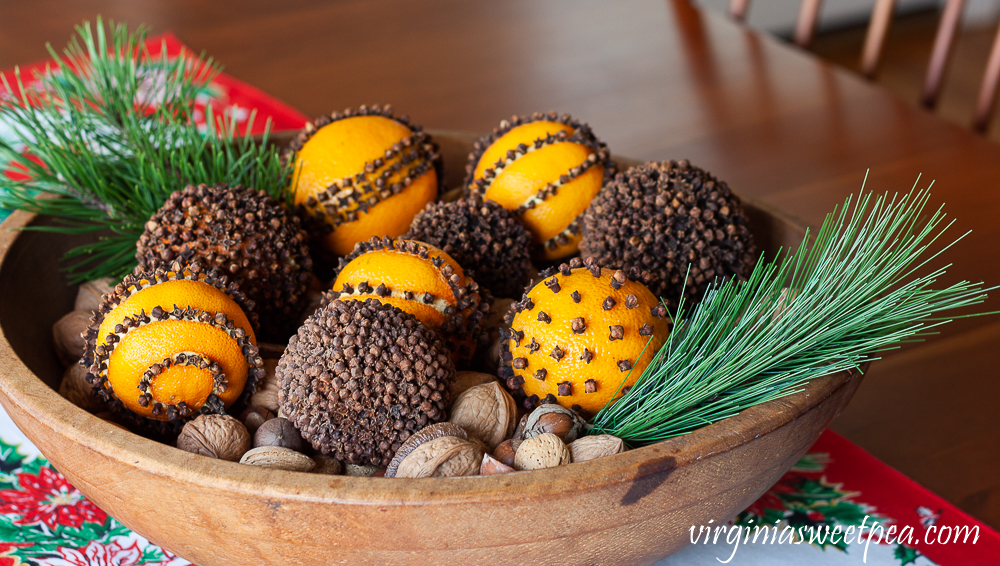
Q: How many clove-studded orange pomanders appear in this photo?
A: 9